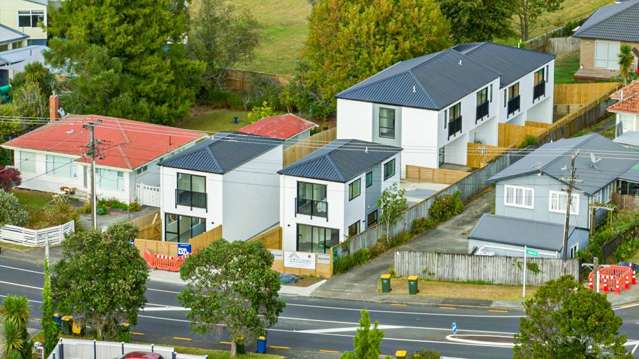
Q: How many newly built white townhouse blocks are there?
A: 3